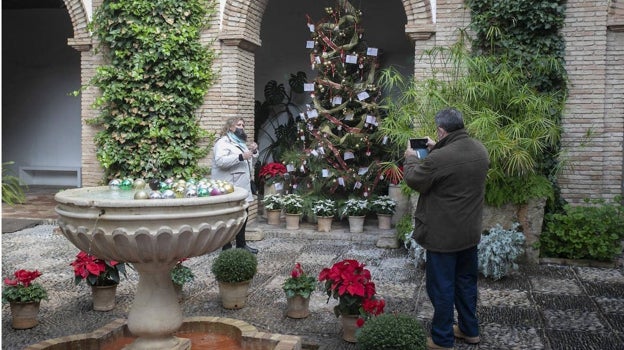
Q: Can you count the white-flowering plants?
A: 5